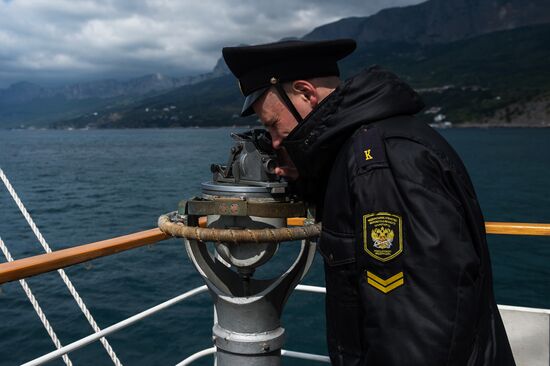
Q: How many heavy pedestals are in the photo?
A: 1